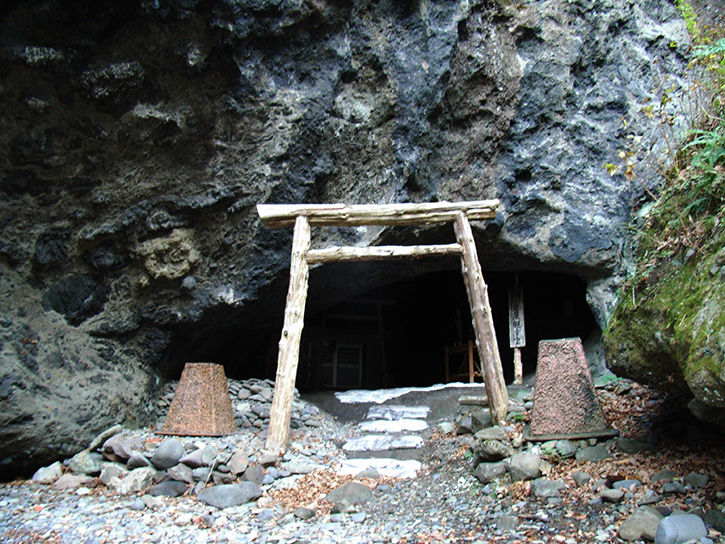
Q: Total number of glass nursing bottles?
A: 0